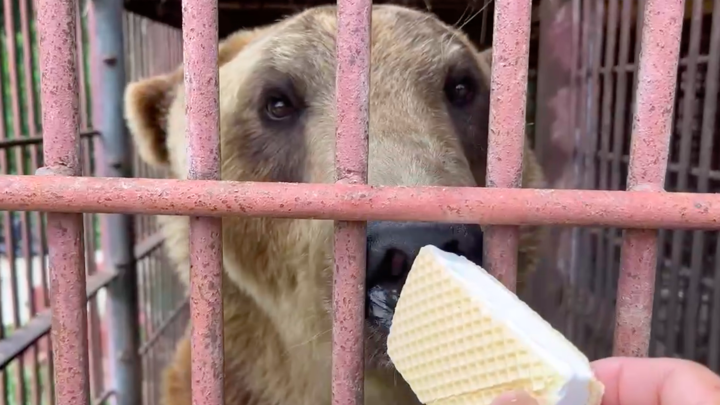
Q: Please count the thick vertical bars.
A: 5